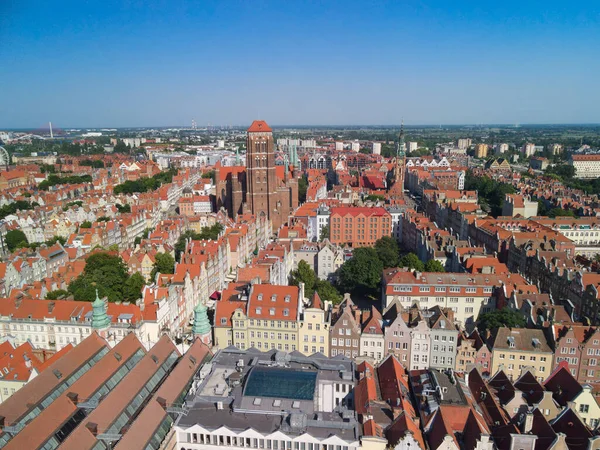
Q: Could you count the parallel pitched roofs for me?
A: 4